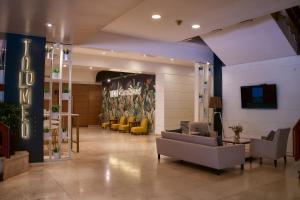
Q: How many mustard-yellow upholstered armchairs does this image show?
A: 4